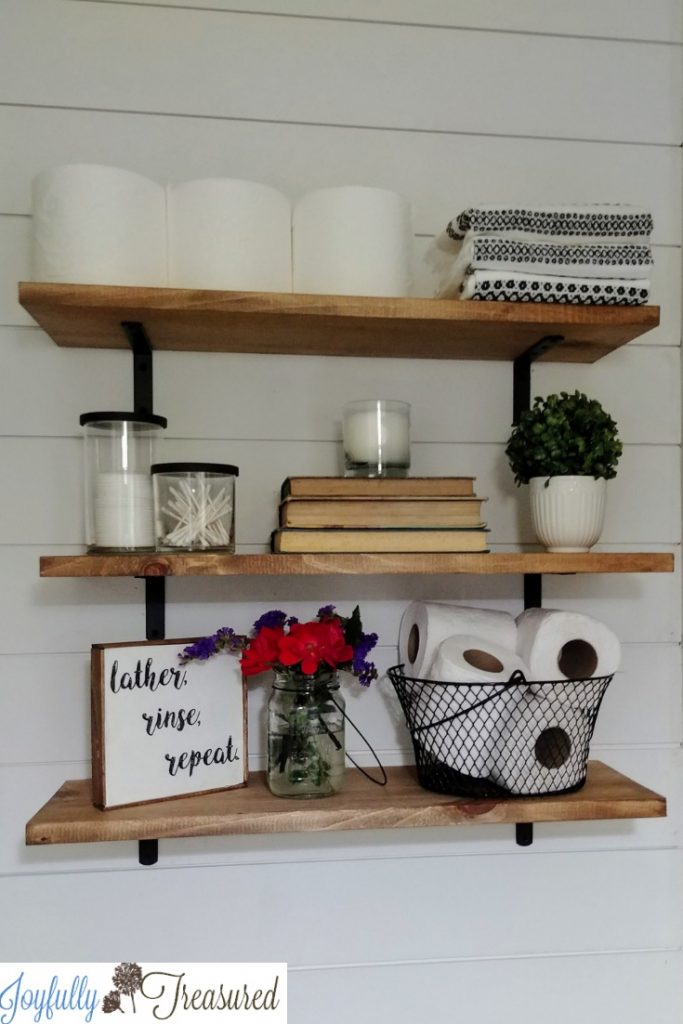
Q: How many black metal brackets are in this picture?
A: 6